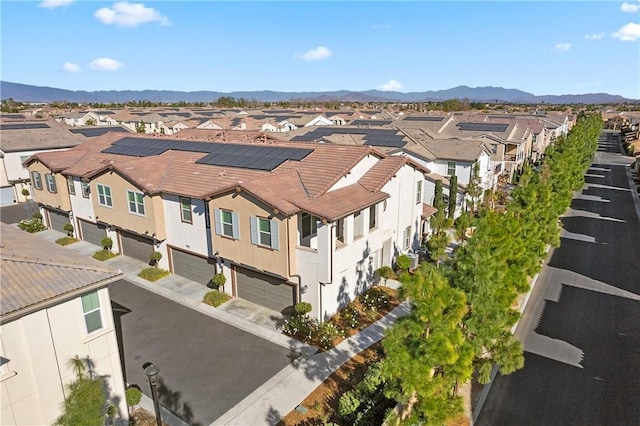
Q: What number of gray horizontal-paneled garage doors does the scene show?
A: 5